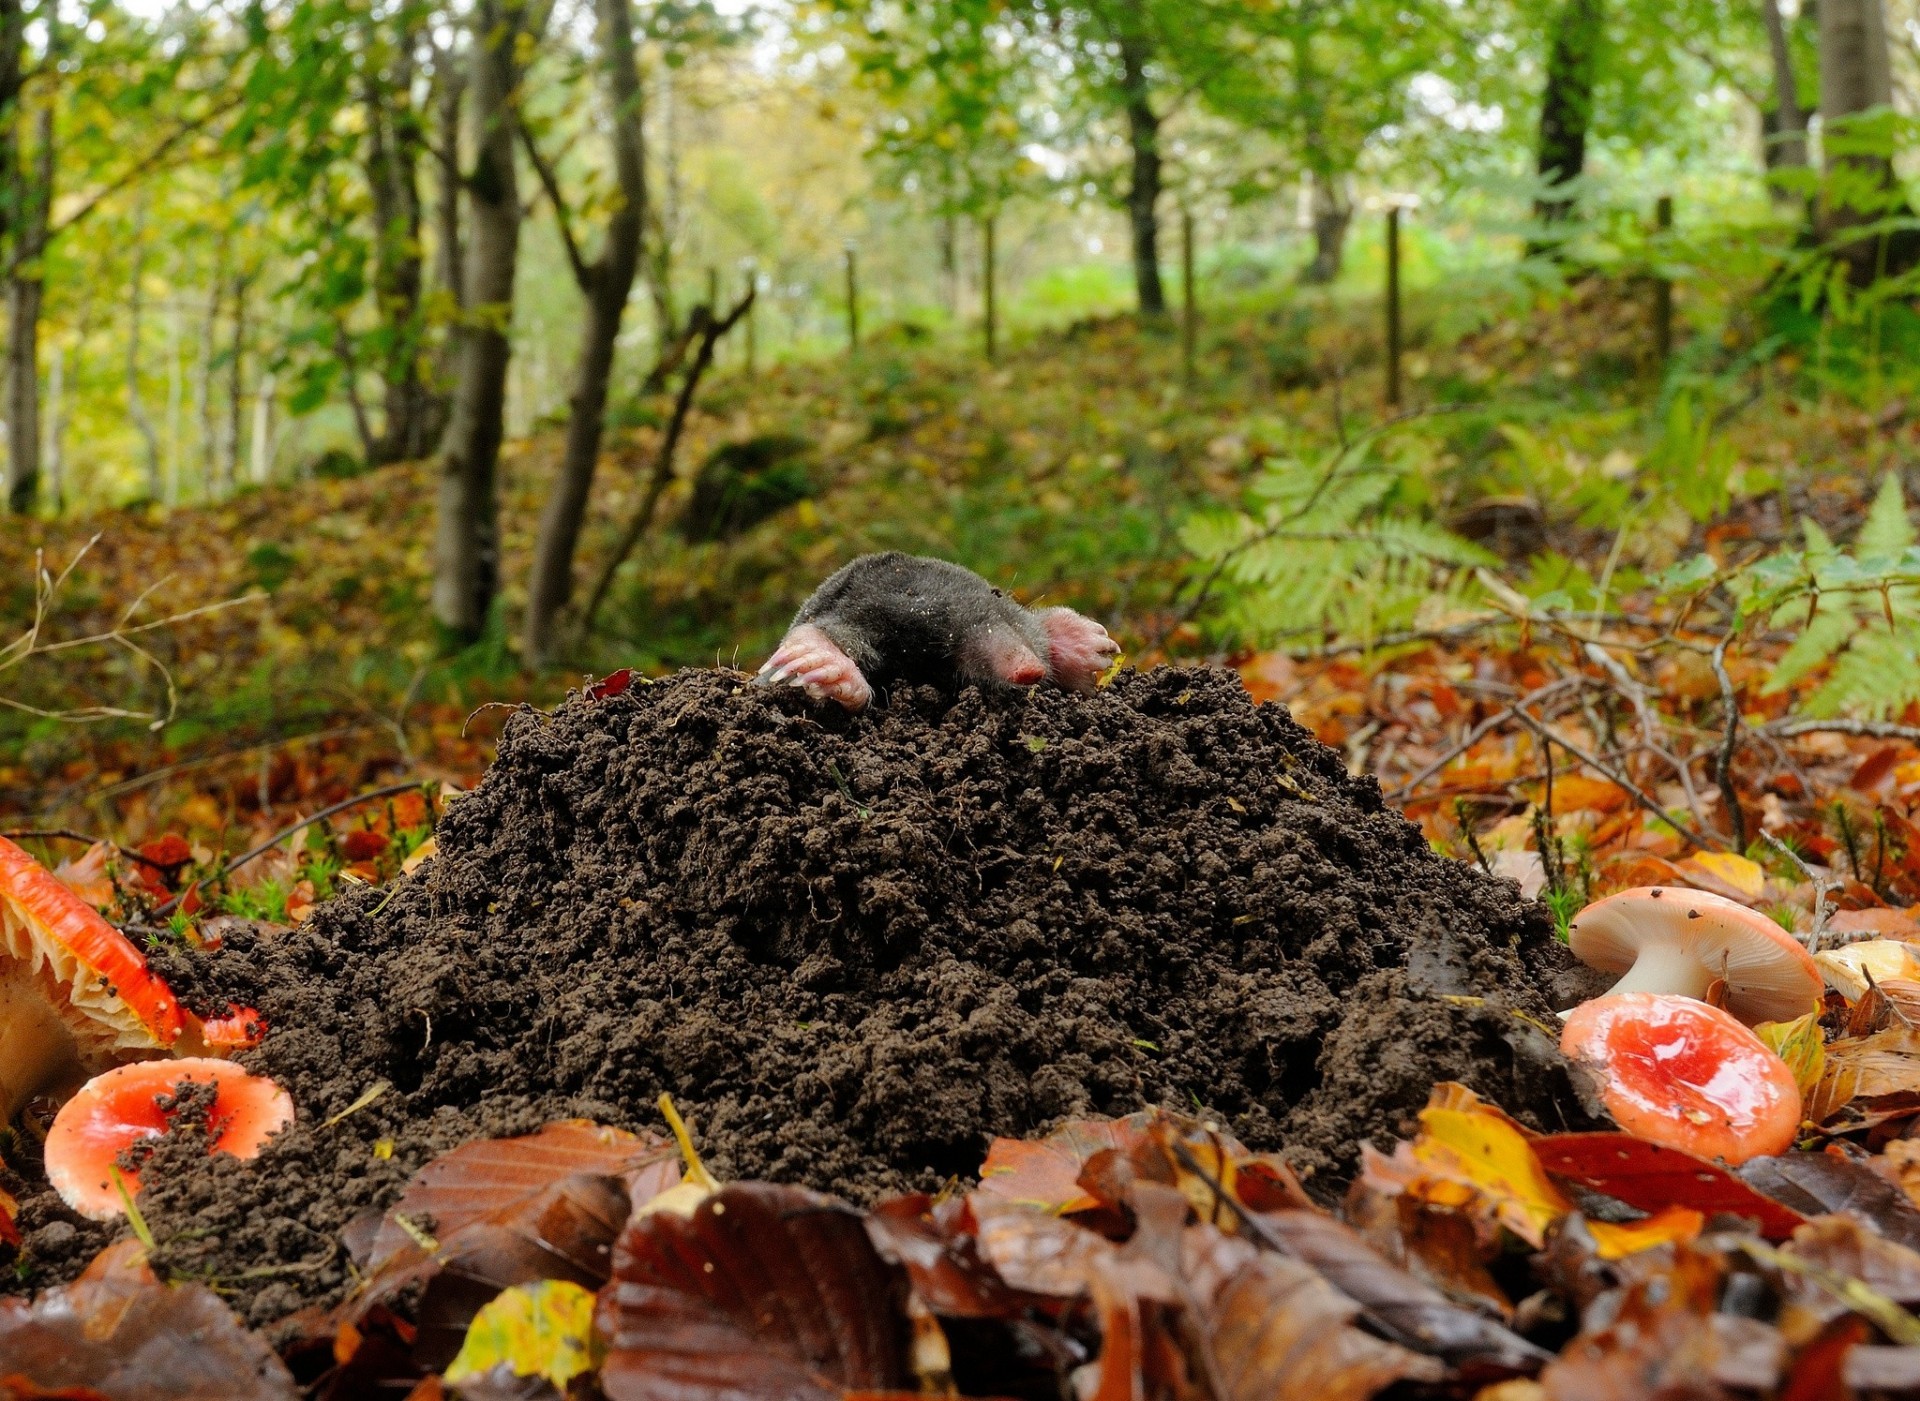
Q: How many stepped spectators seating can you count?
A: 0